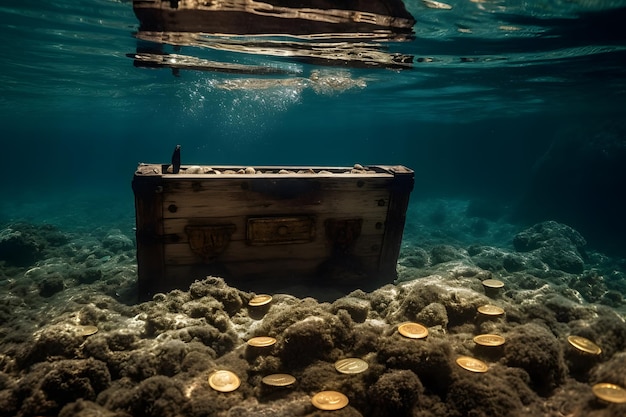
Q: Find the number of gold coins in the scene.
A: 14